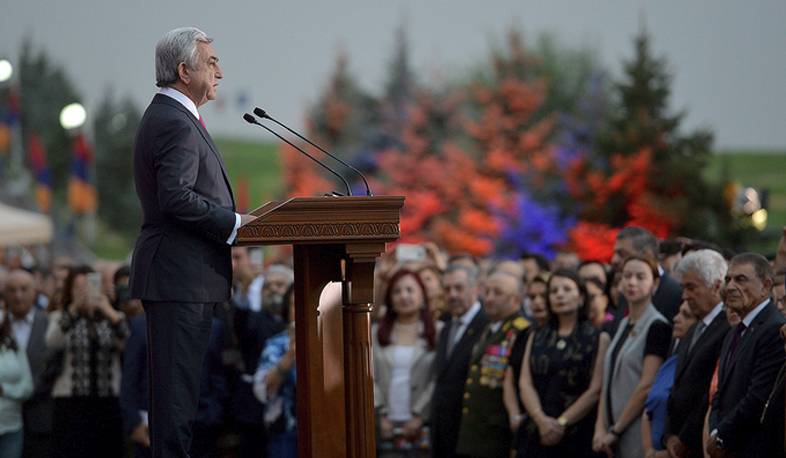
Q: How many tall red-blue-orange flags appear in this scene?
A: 3